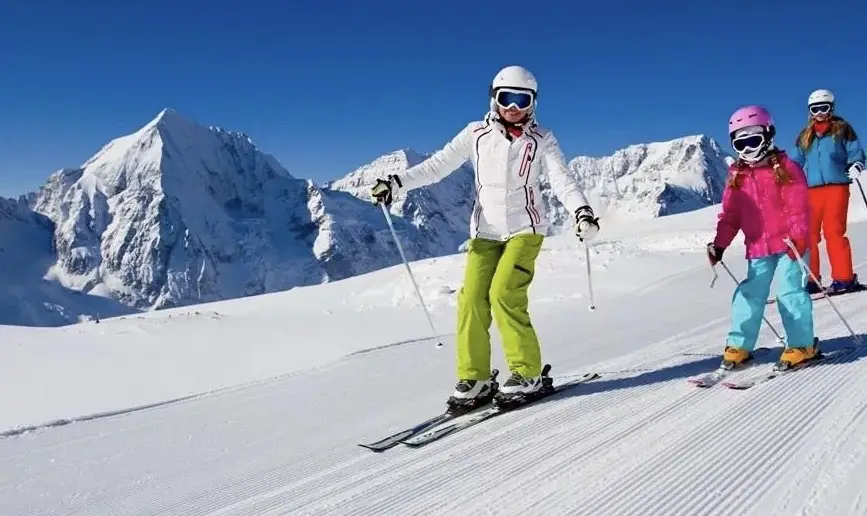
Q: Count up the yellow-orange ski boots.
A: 2